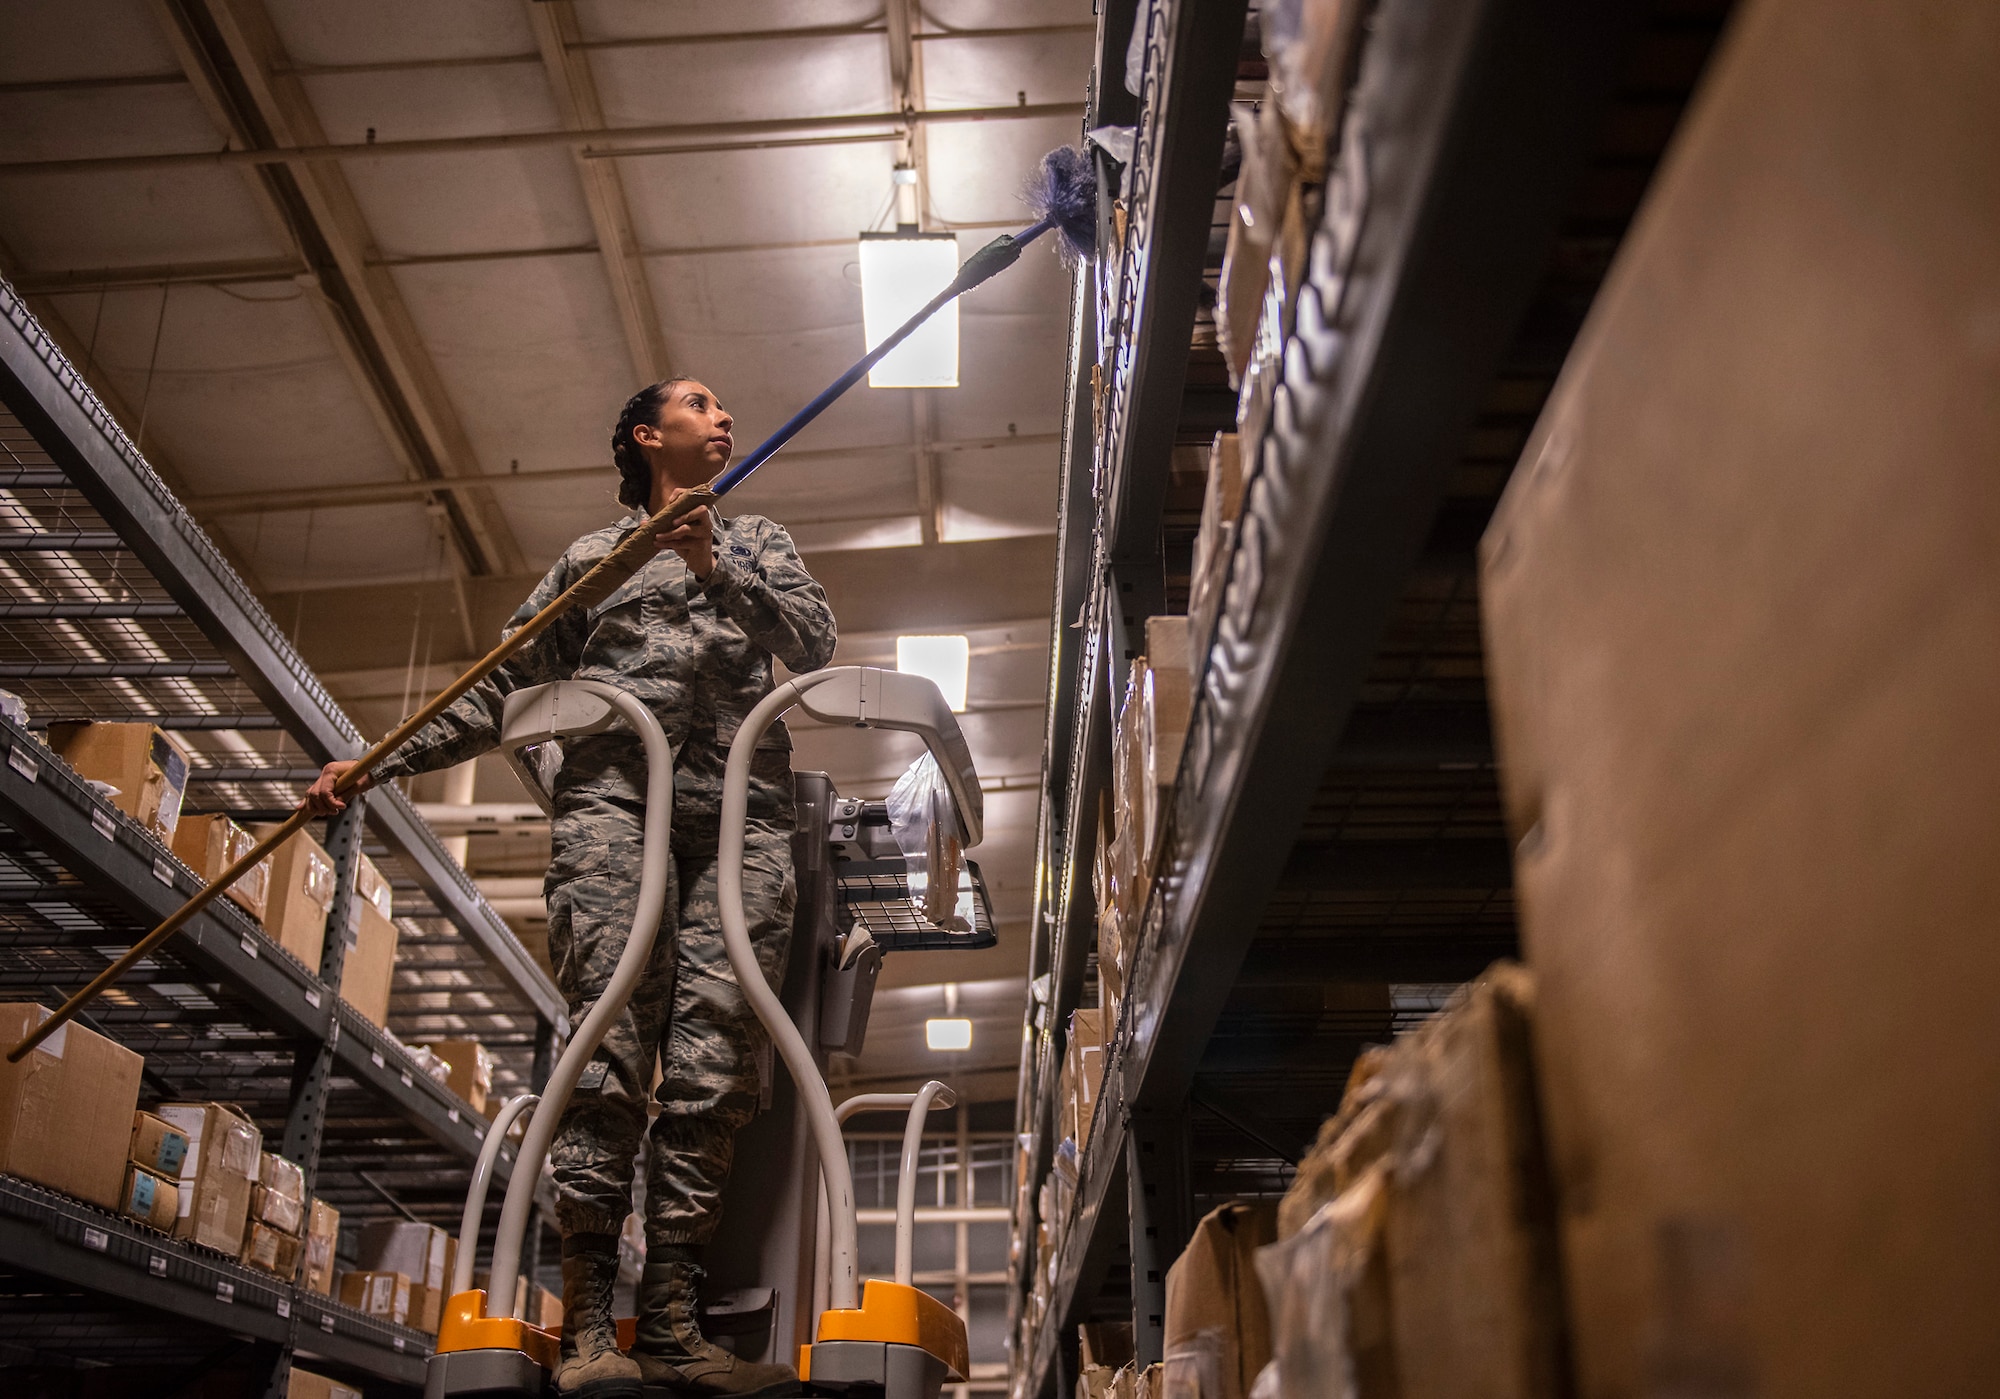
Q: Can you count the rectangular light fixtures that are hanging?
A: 3